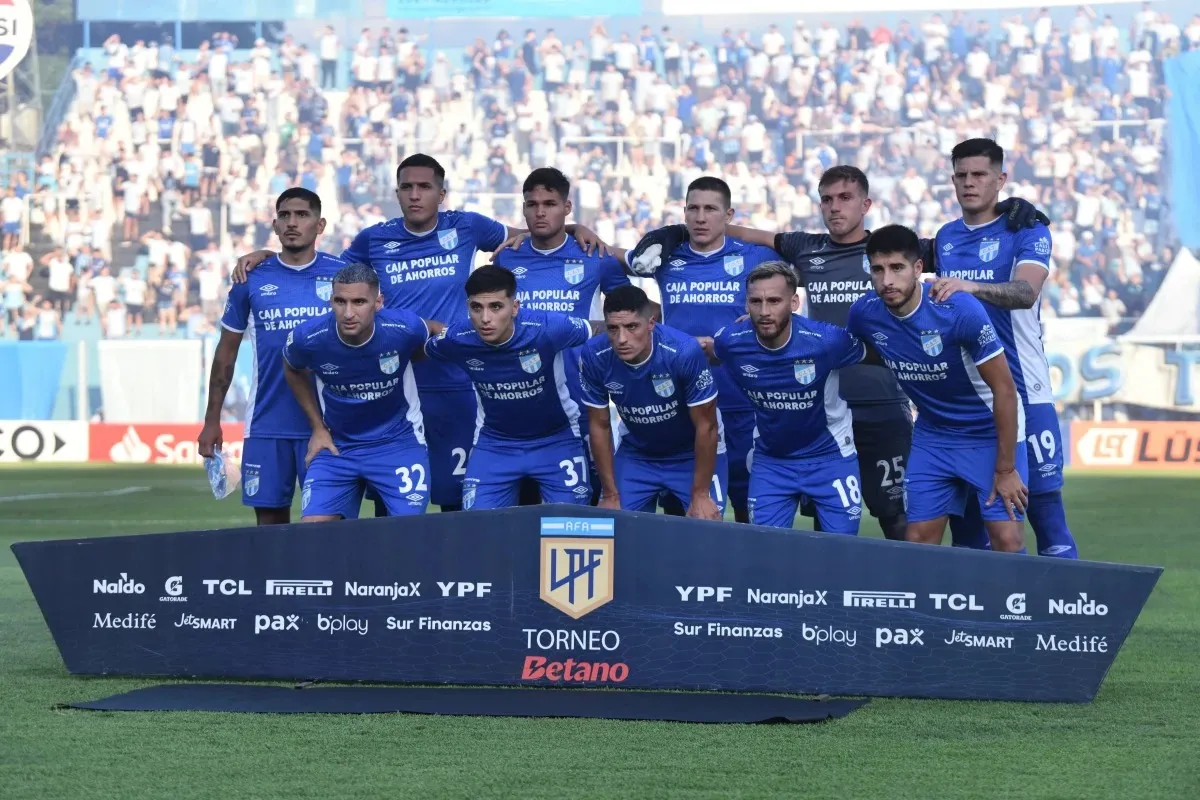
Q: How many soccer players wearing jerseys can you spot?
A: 11